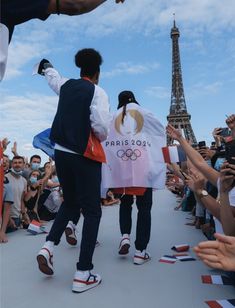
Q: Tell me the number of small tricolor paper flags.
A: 7